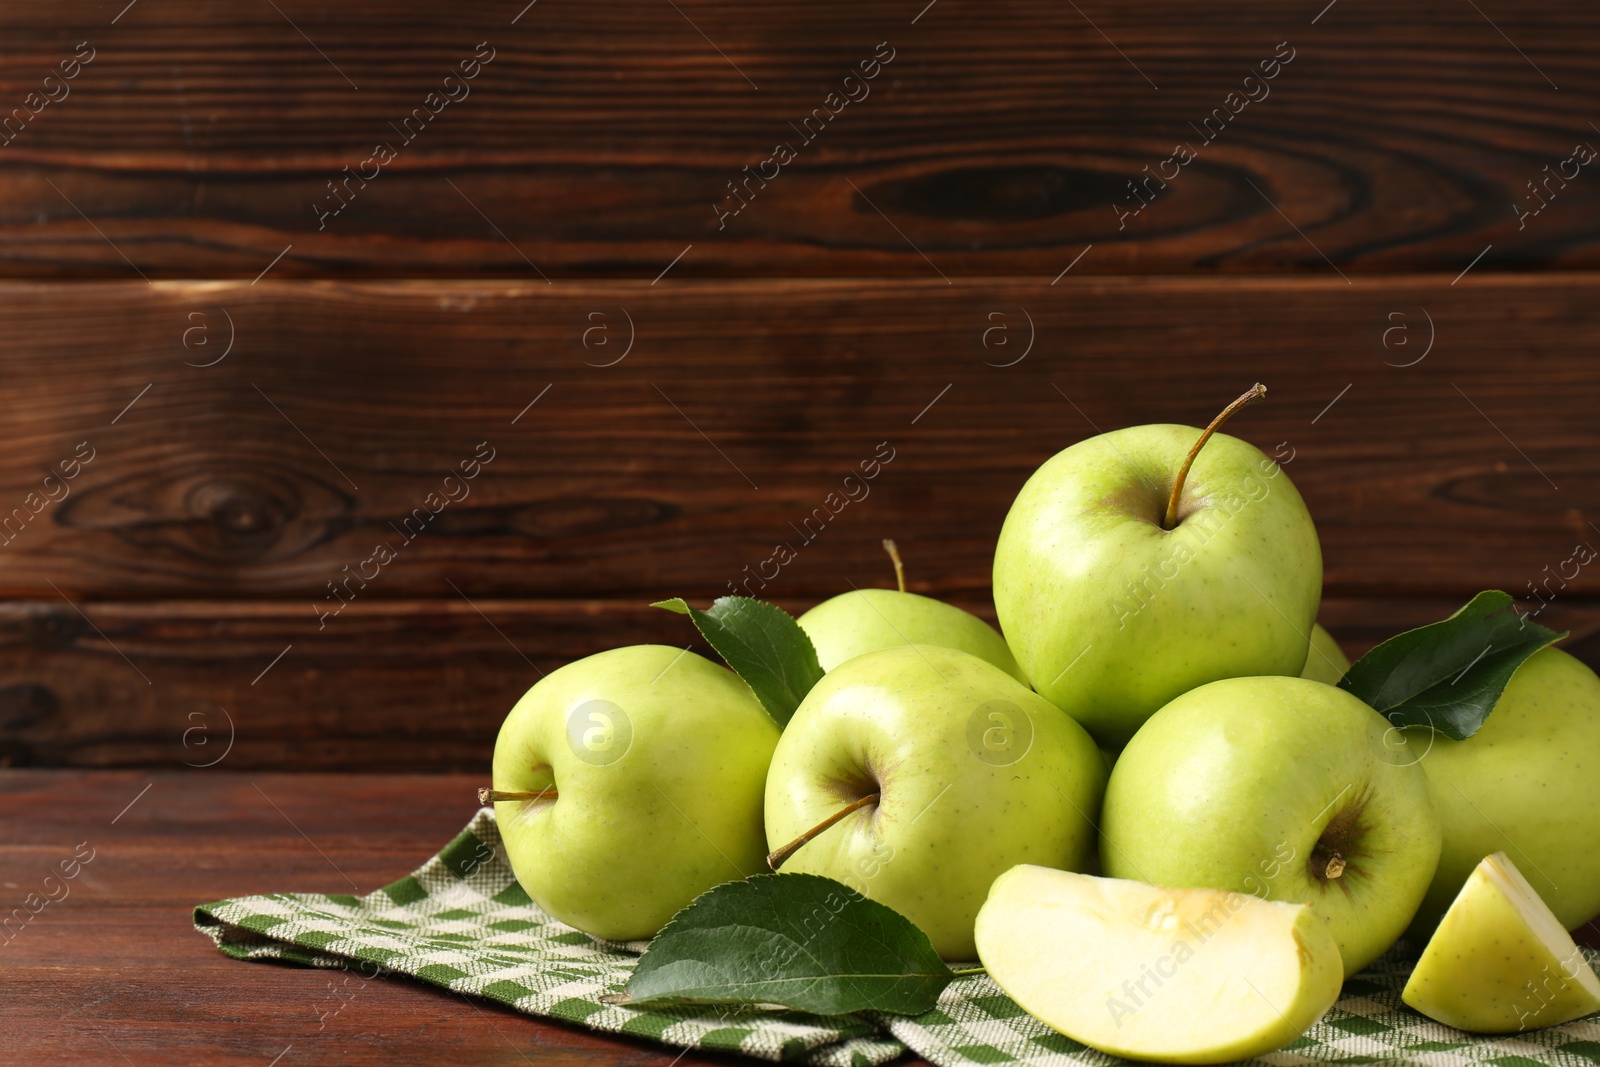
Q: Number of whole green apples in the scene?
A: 7